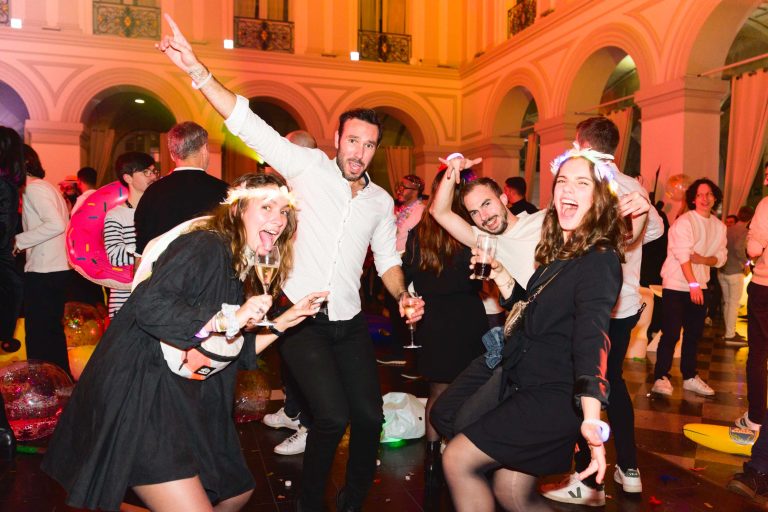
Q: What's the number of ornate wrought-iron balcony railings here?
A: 5